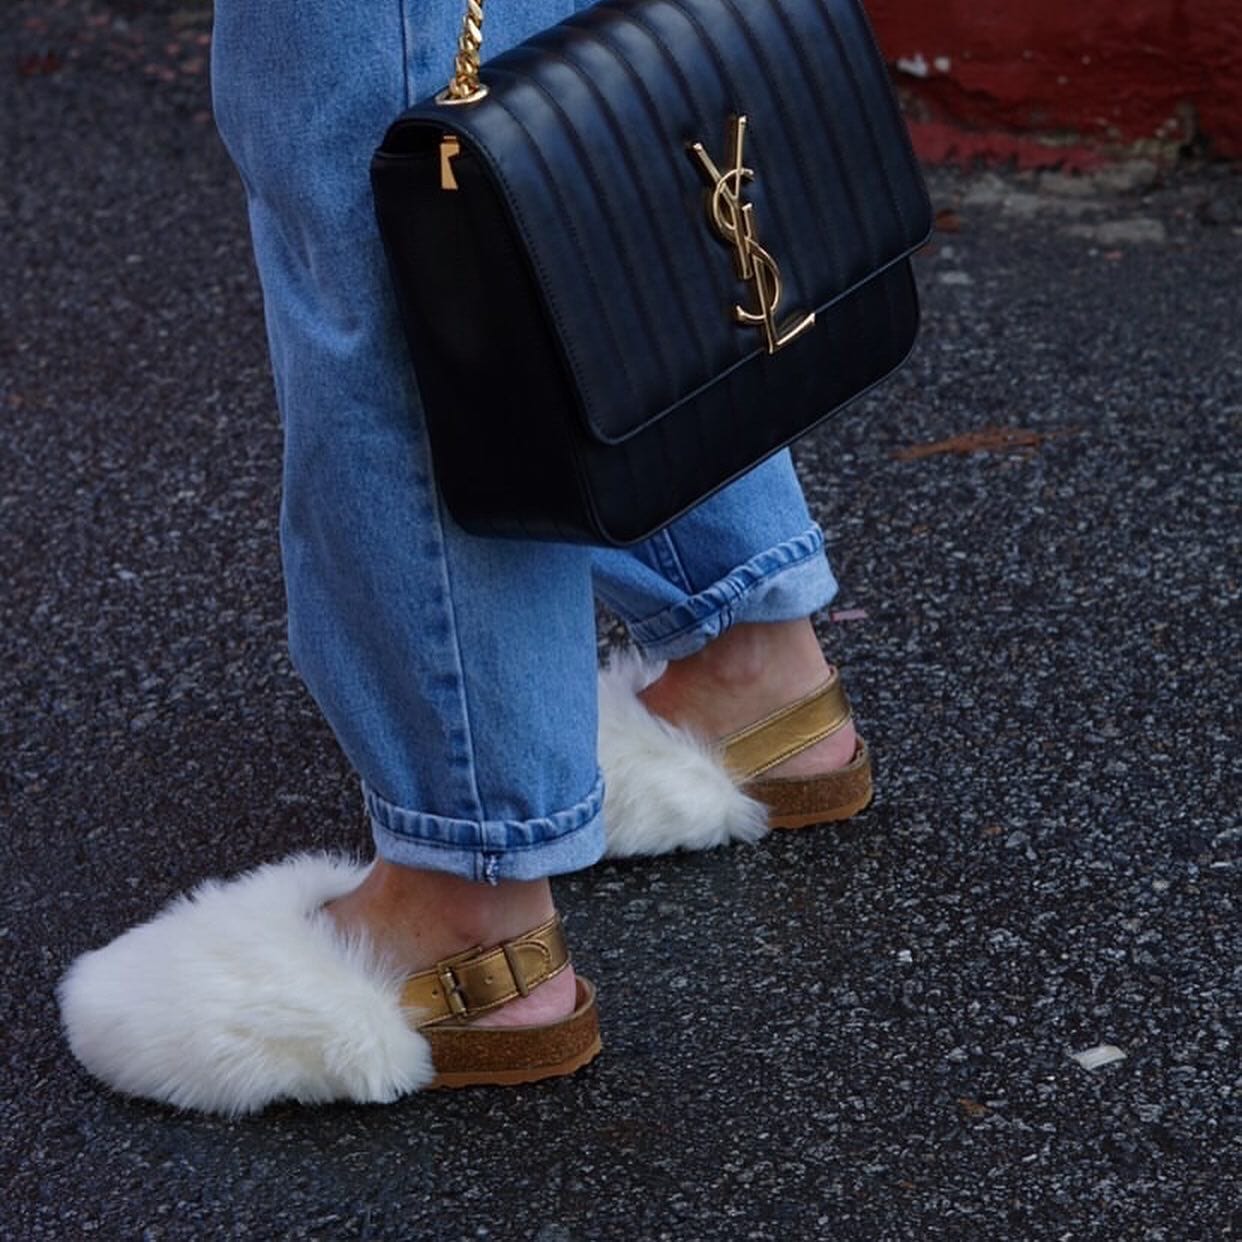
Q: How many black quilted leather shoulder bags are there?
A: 1